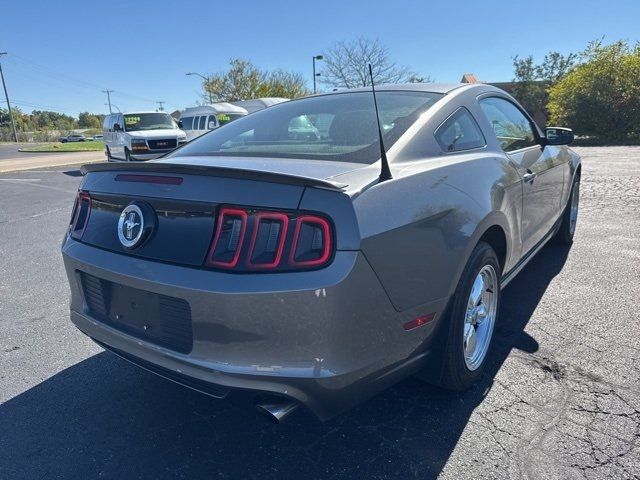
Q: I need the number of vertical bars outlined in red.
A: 3